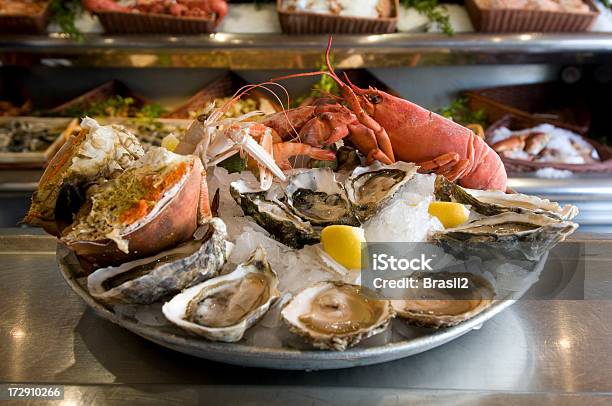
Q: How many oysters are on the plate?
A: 9